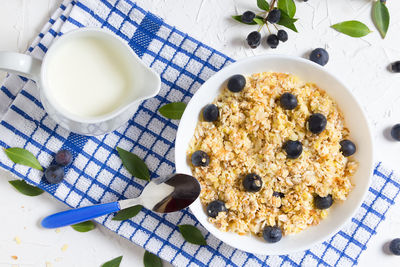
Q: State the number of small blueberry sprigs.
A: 1